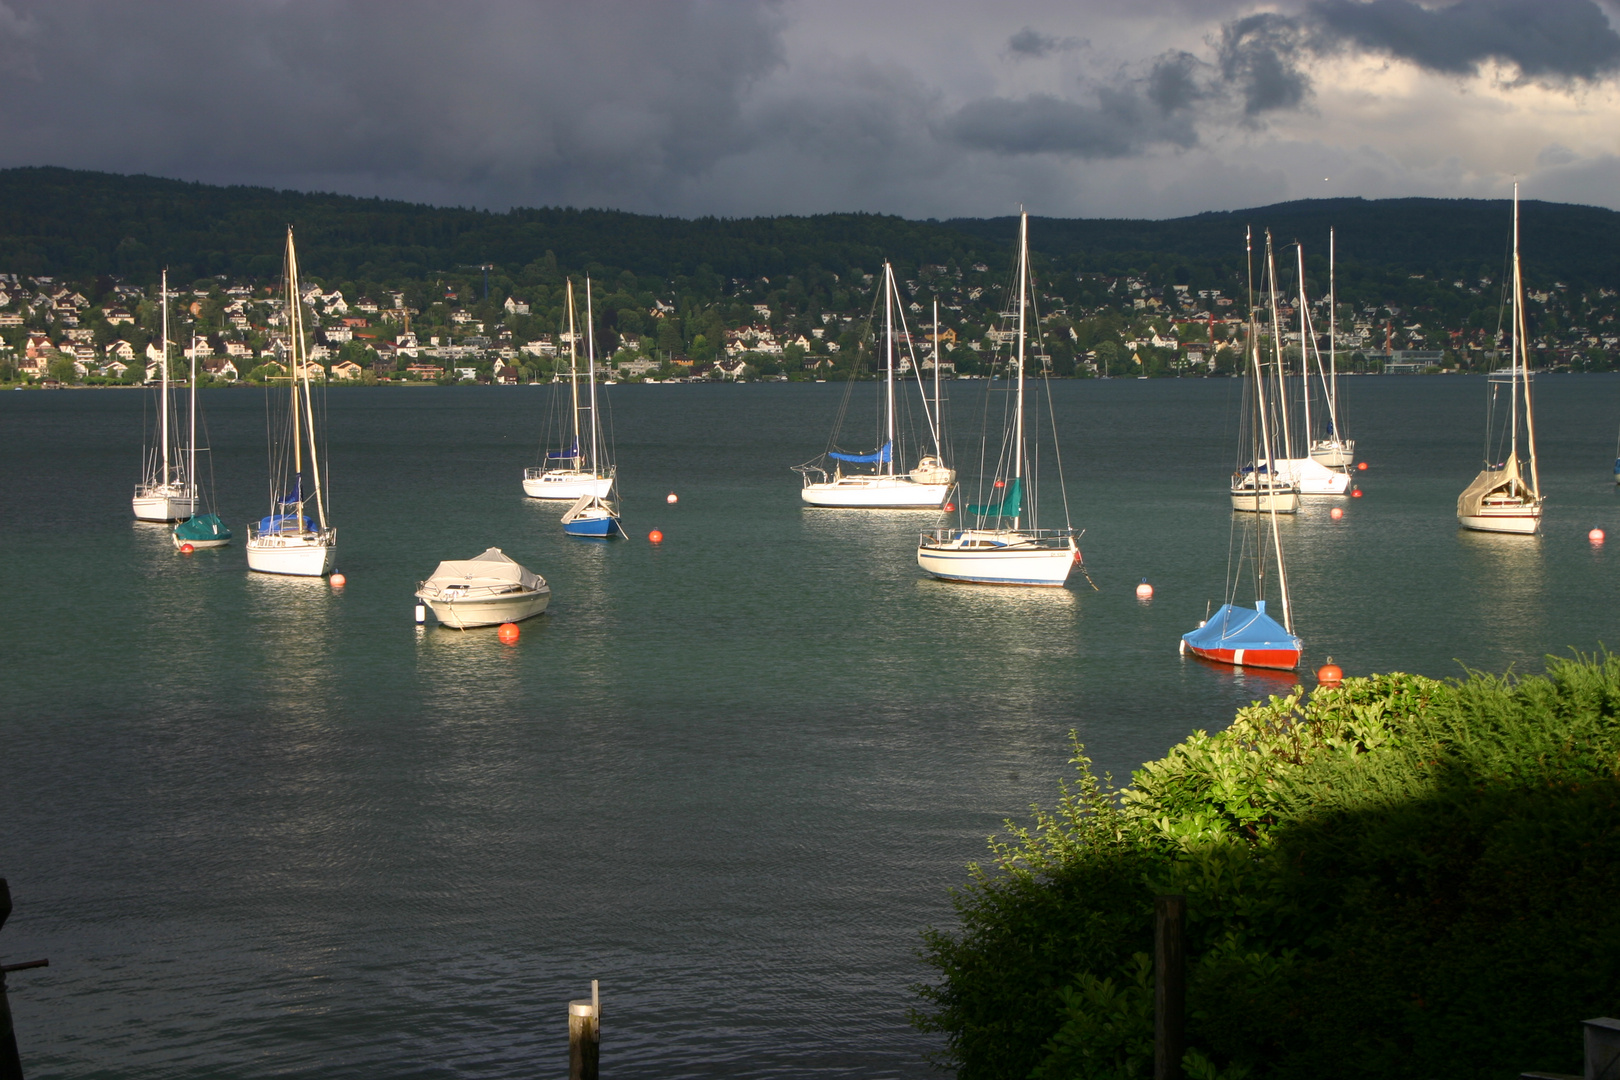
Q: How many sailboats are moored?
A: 13